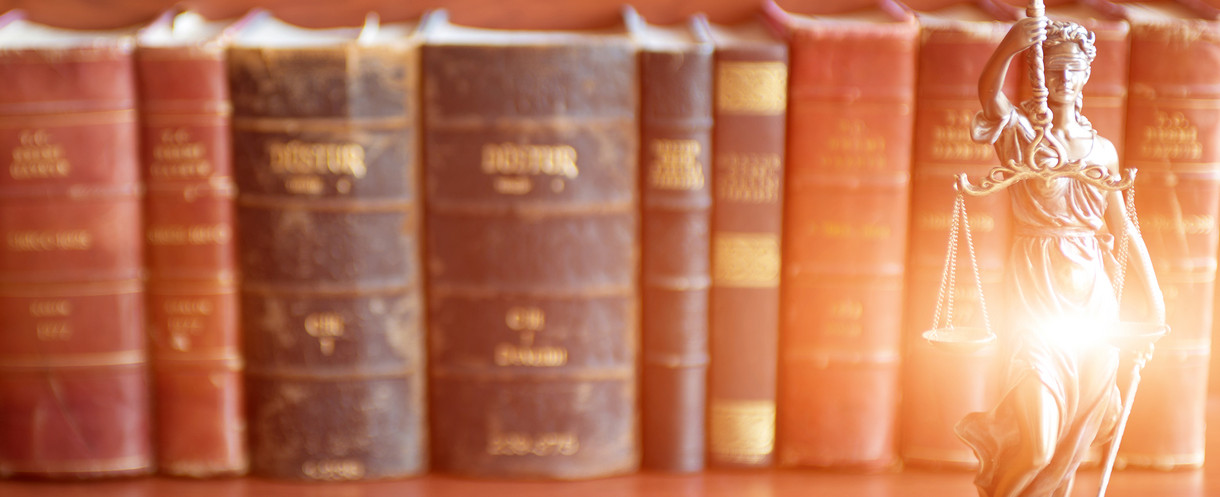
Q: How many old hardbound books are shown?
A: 10